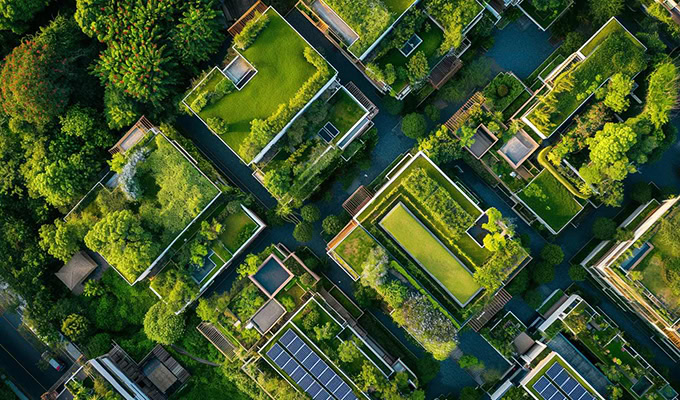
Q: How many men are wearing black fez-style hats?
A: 0